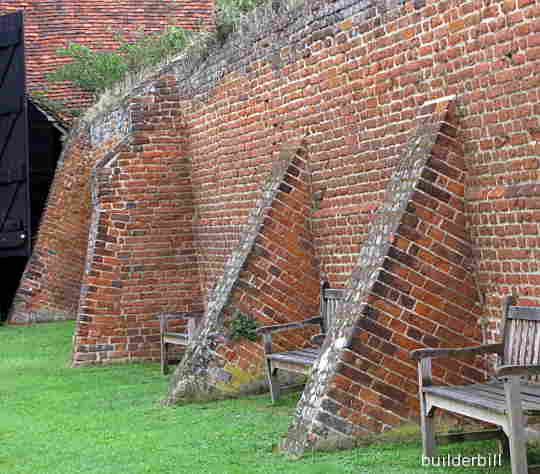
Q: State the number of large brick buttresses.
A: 4